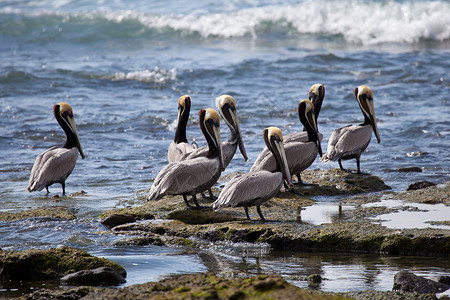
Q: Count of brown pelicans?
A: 8